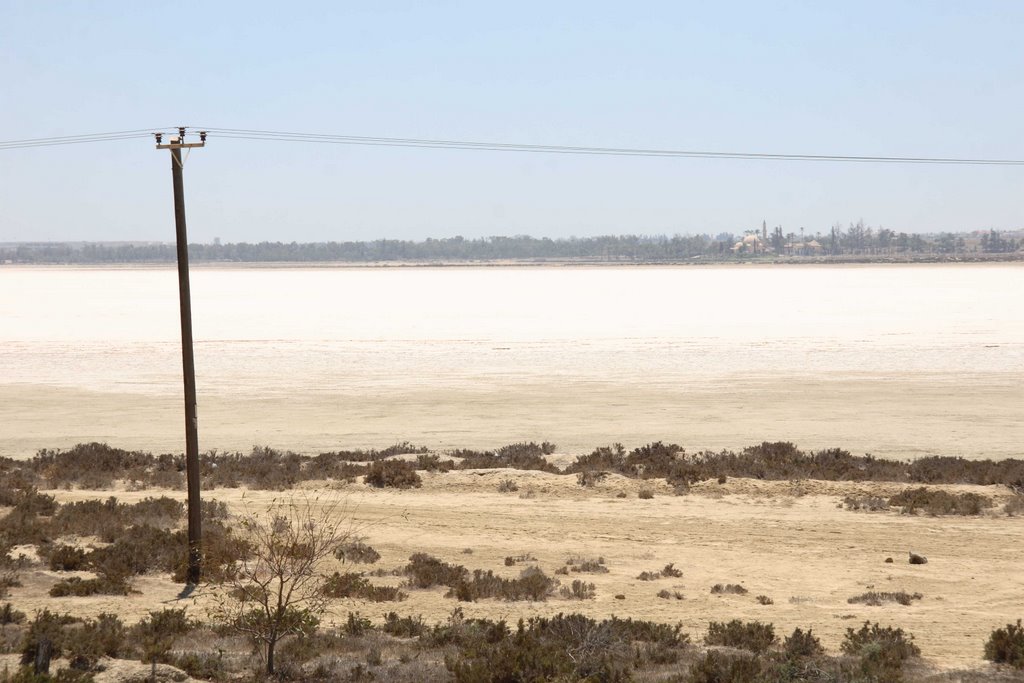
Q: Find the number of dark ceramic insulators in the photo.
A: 3